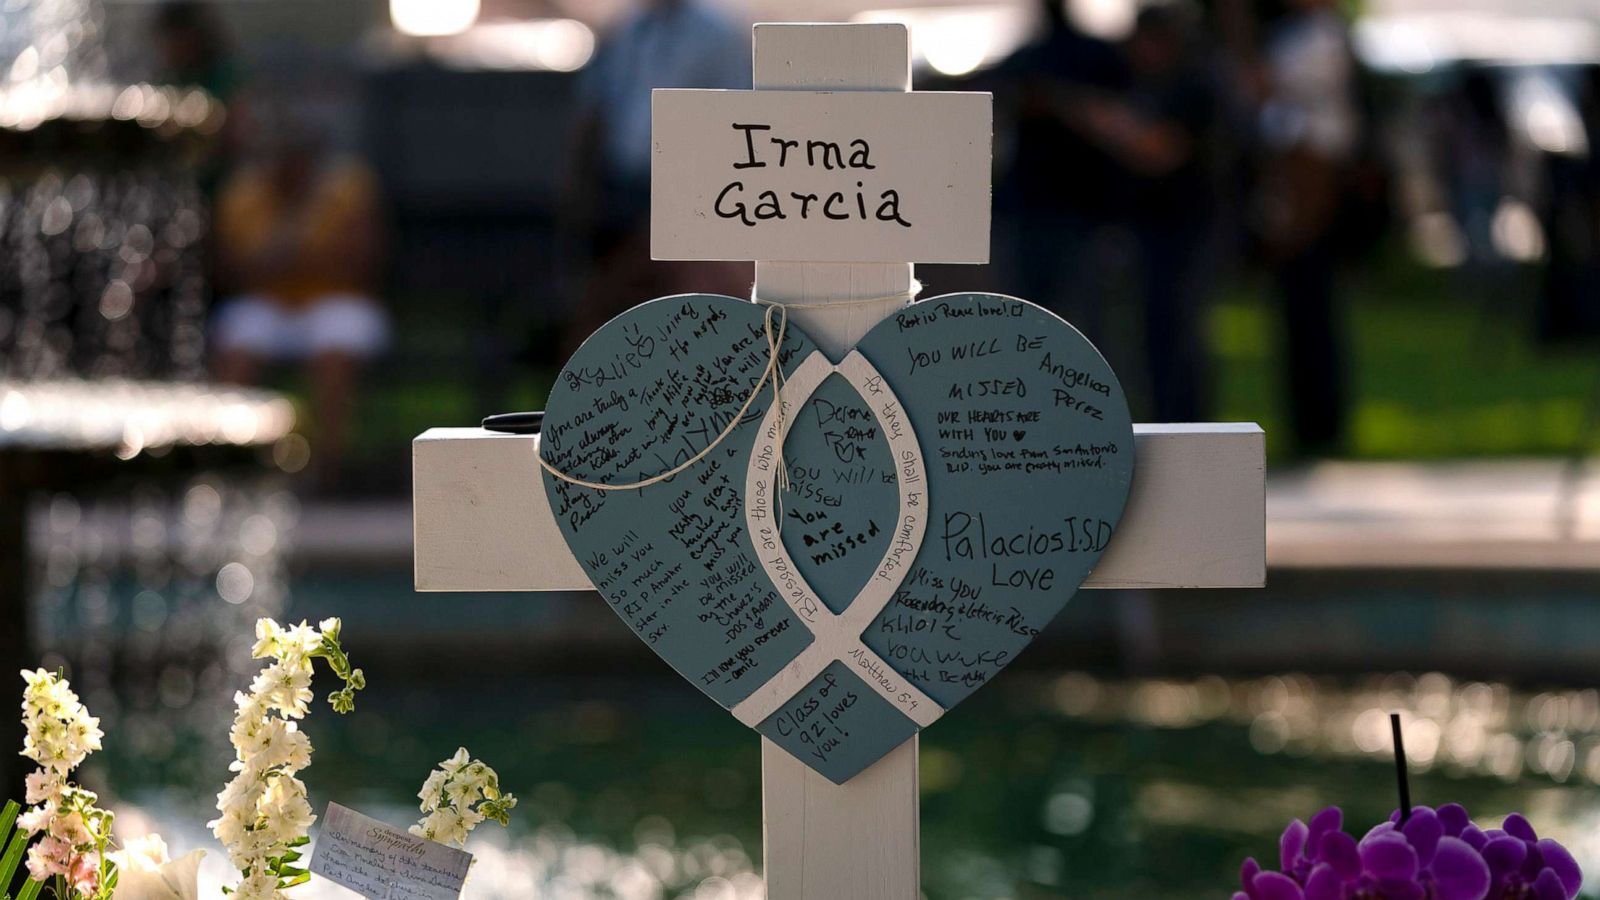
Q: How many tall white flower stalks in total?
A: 3